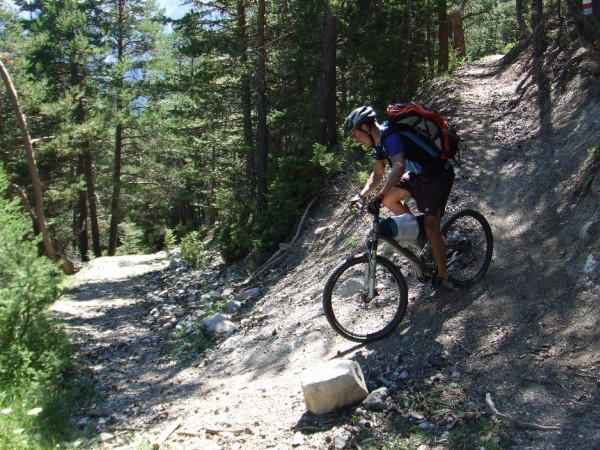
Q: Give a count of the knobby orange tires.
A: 0